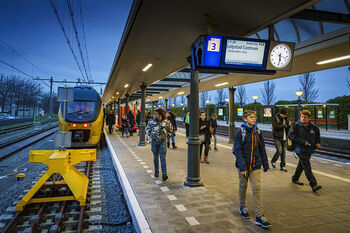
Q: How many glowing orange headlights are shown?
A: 2